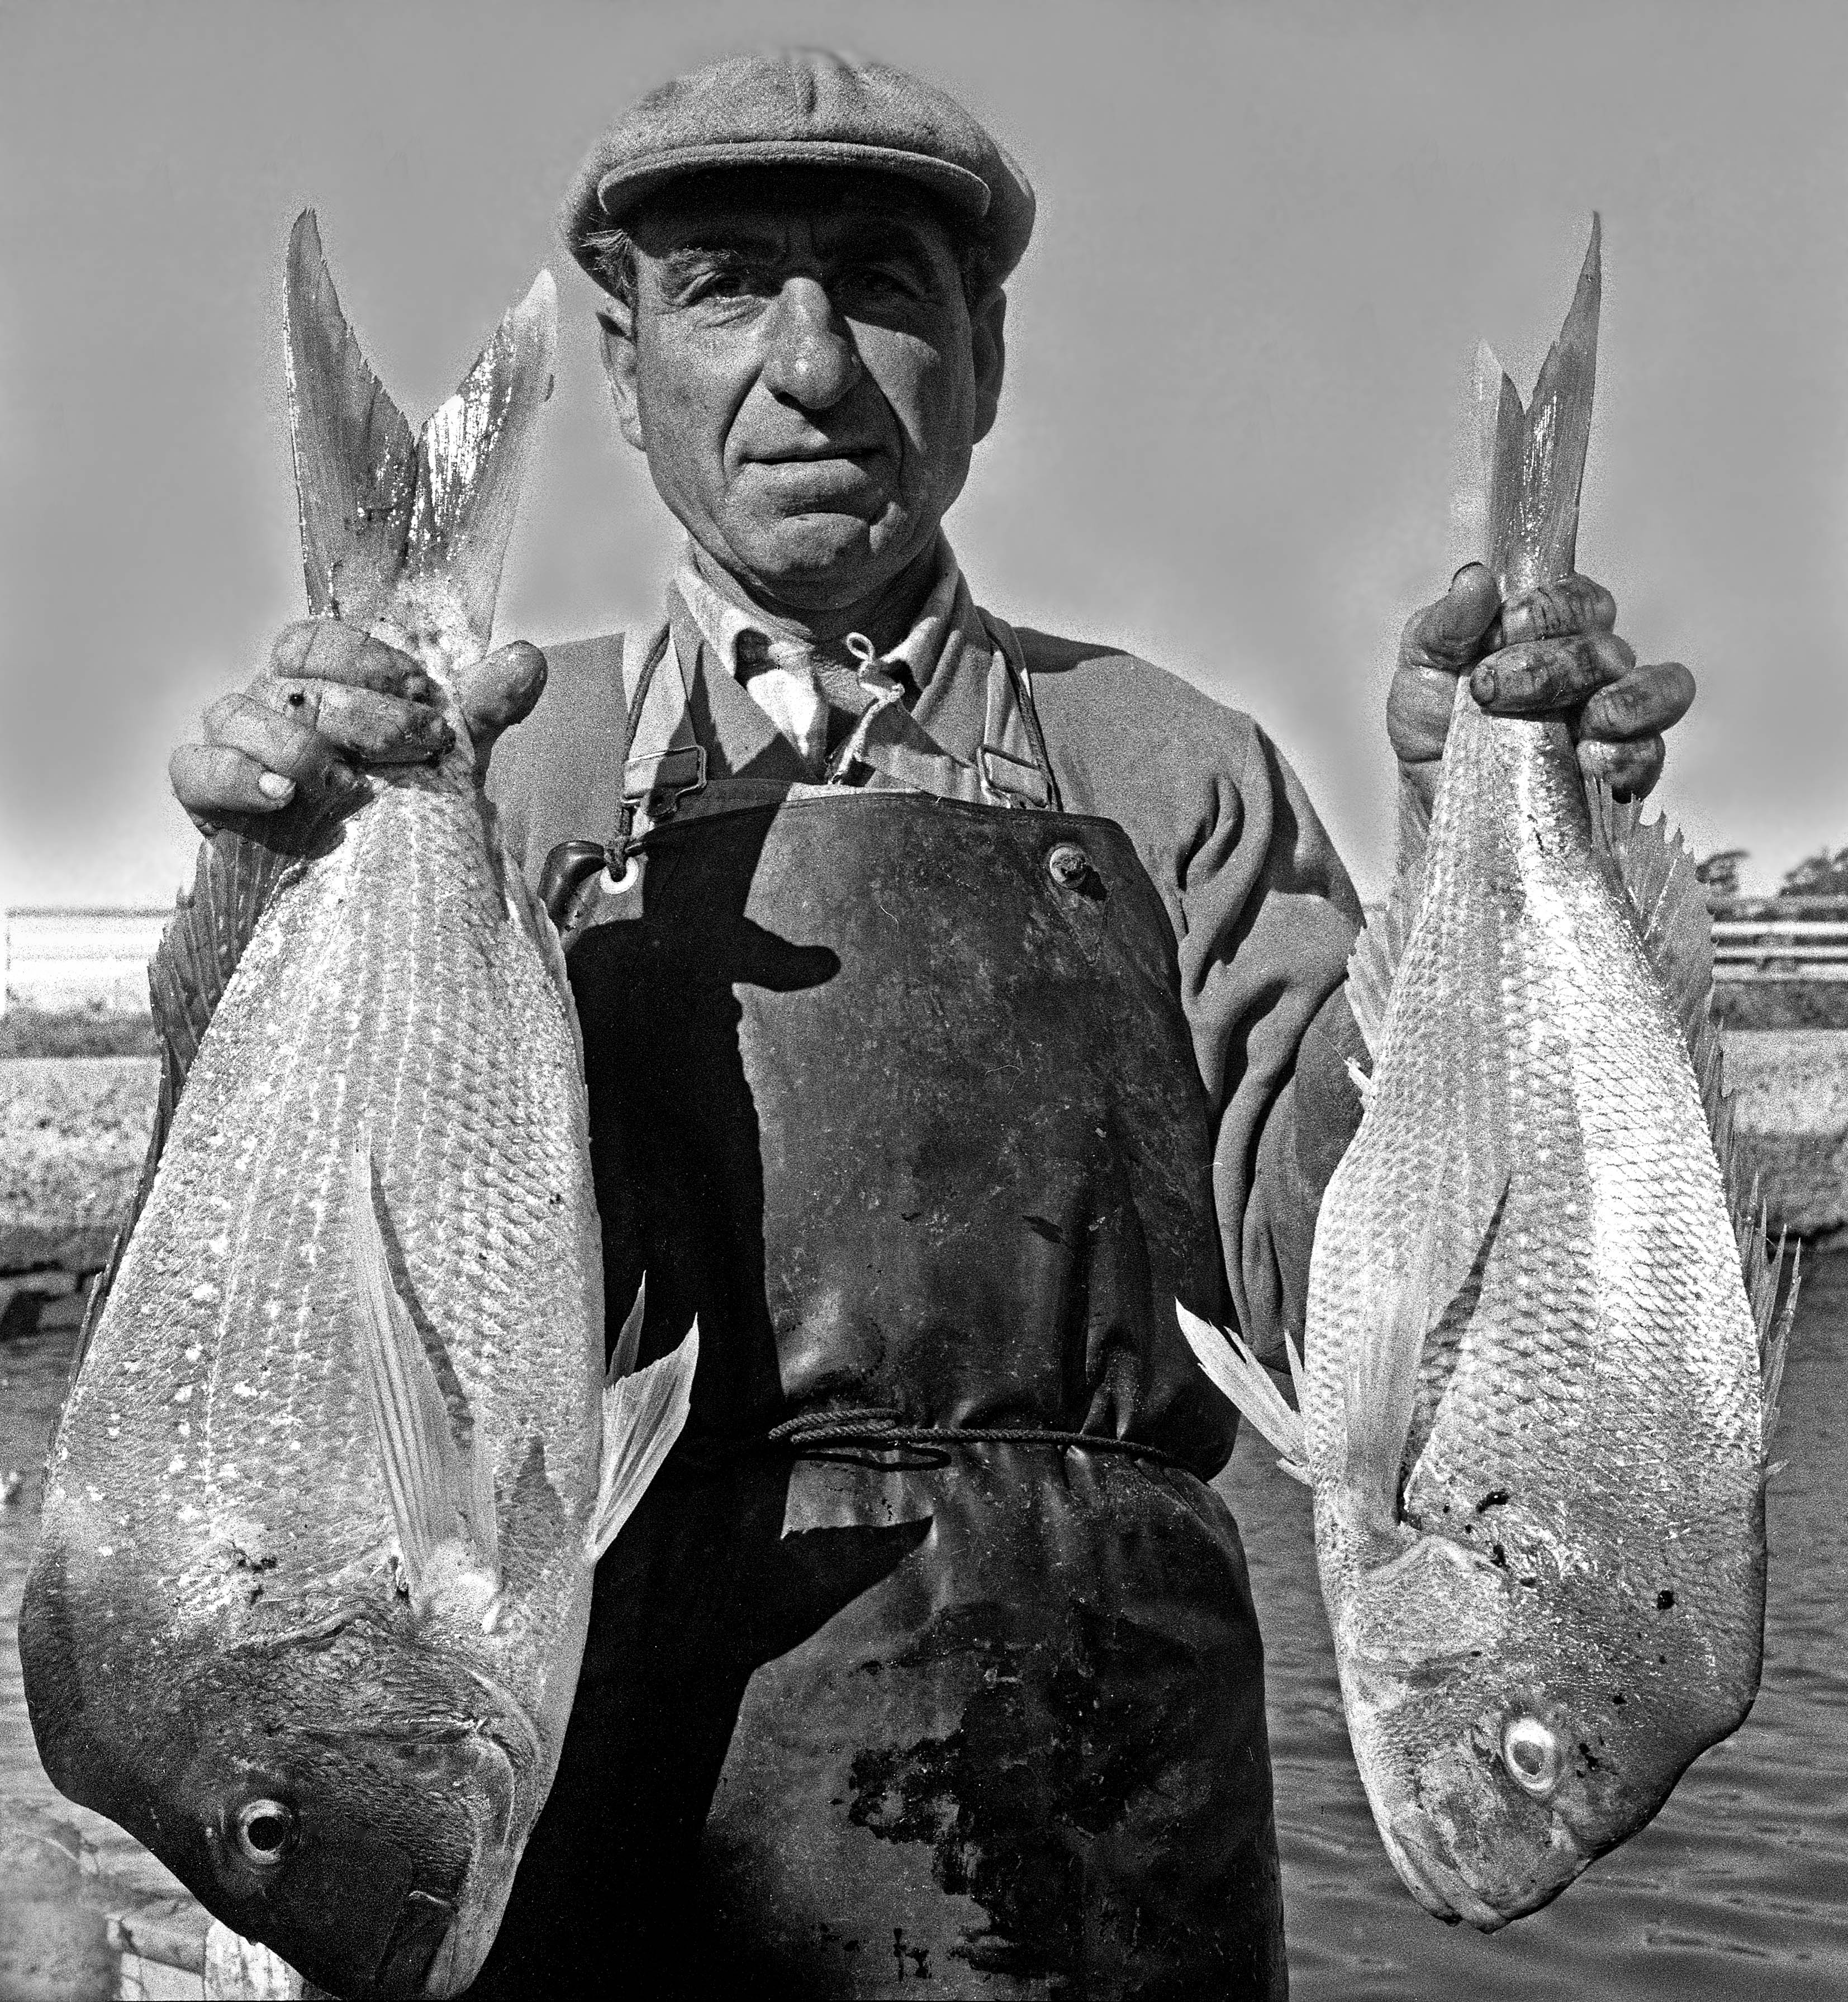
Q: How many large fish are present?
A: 2